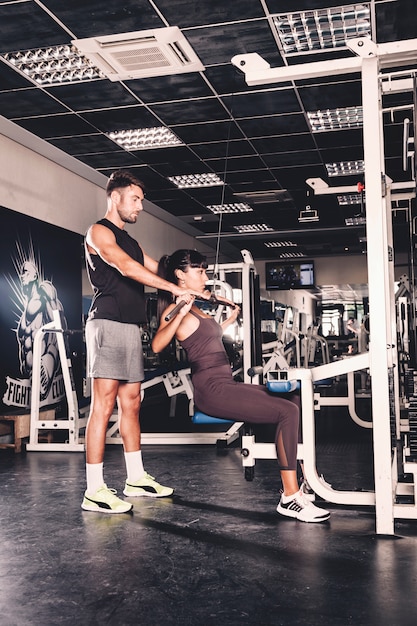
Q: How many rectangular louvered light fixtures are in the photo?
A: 12